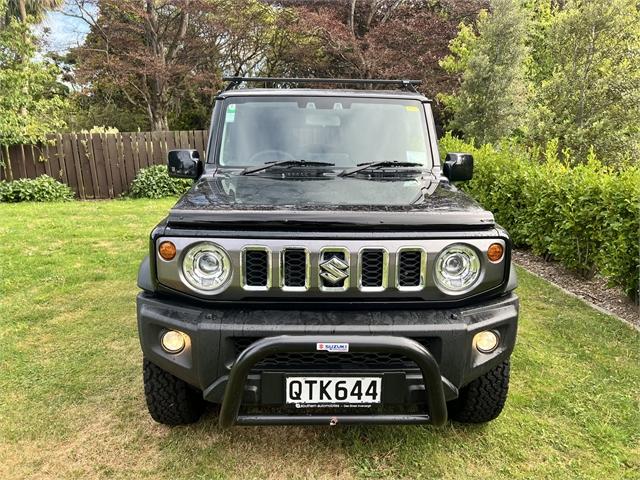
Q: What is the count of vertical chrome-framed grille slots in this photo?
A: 5